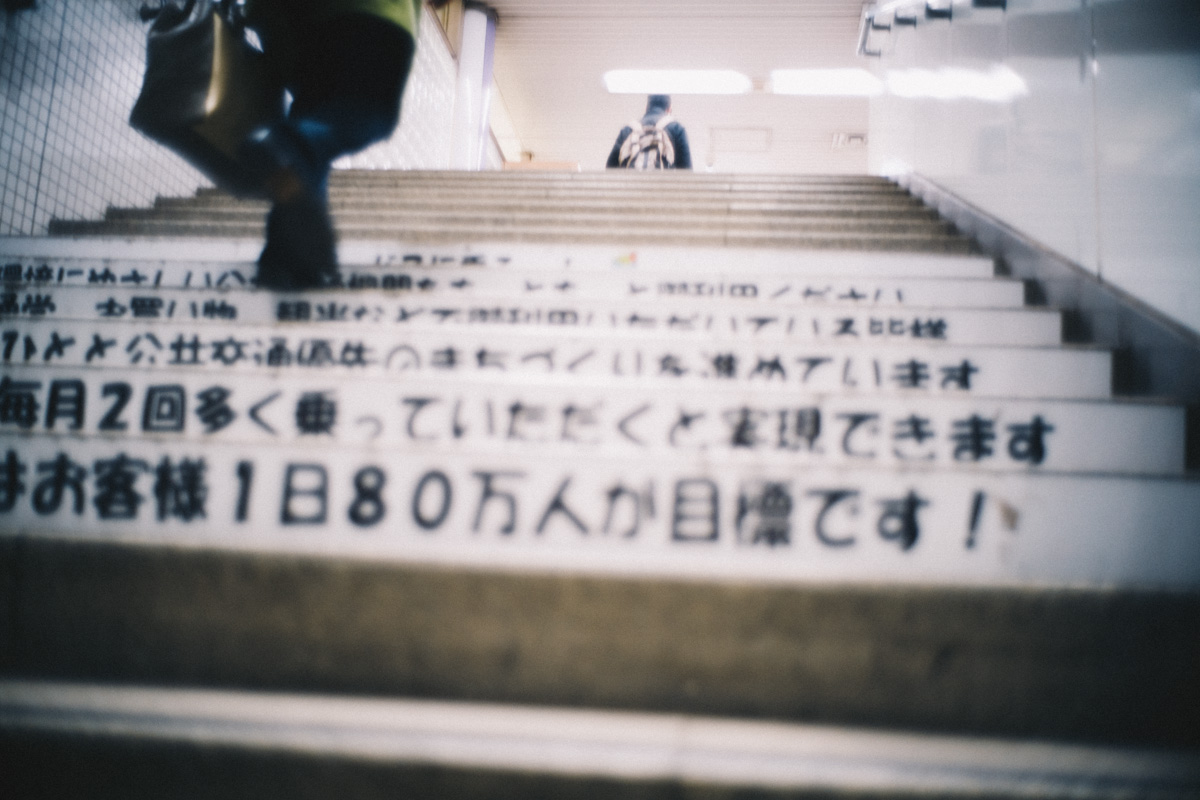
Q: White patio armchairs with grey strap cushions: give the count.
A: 0